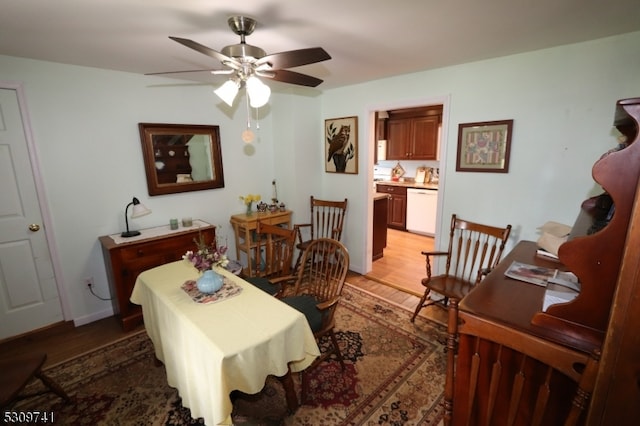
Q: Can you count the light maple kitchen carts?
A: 1